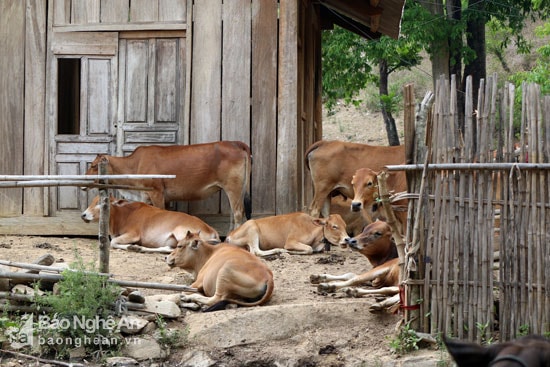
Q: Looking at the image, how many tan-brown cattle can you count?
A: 7